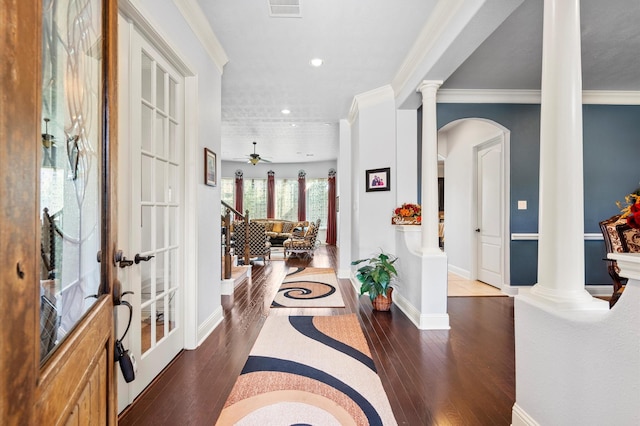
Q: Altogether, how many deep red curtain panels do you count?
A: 4